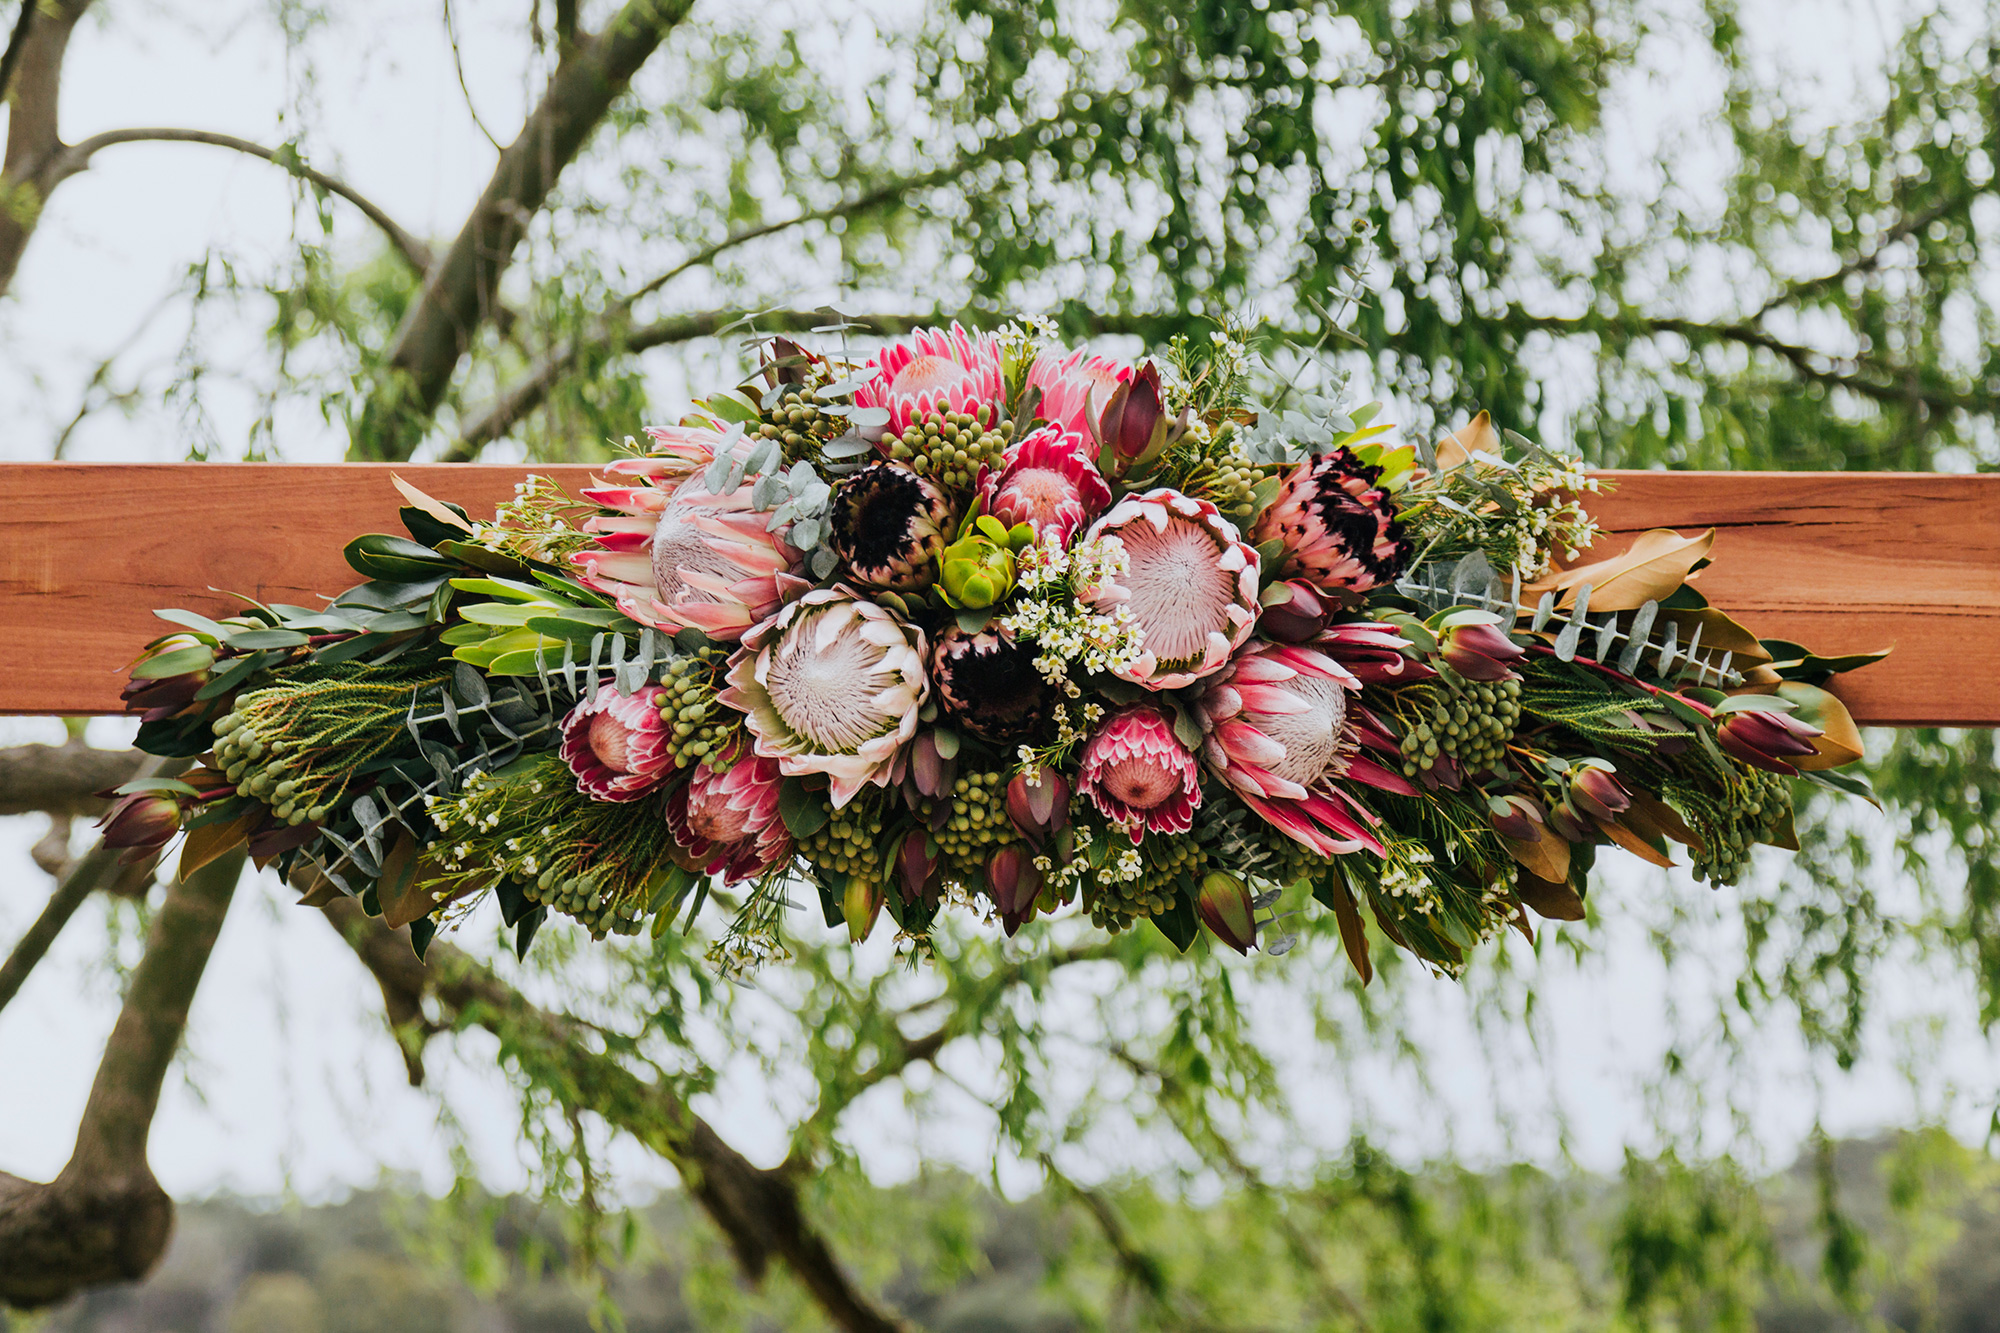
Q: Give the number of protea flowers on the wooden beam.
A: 13